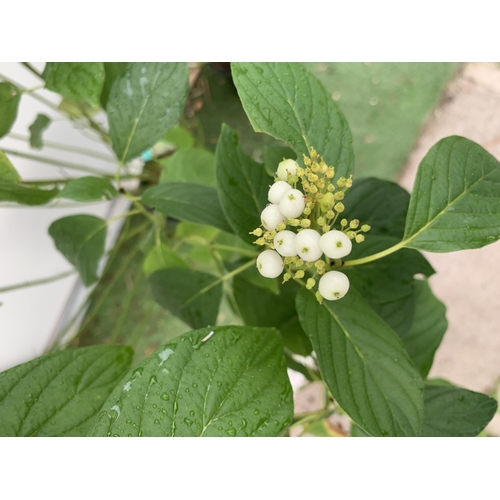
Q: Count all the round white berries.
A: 9